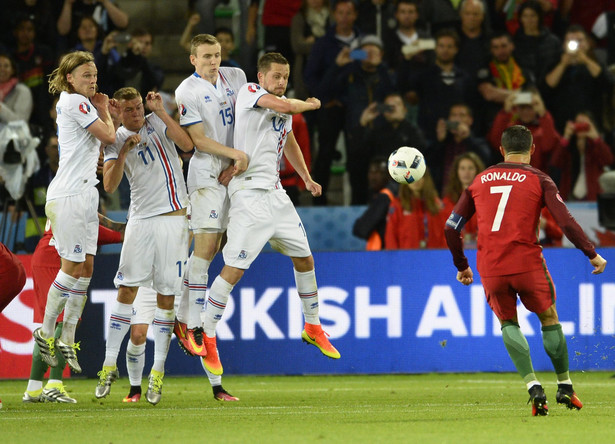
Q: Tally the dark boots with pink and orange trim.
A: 4